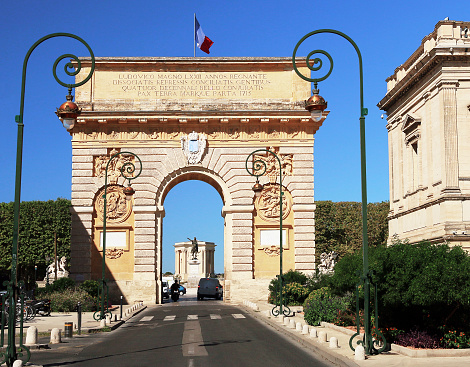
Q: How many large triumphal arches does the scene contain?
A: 1